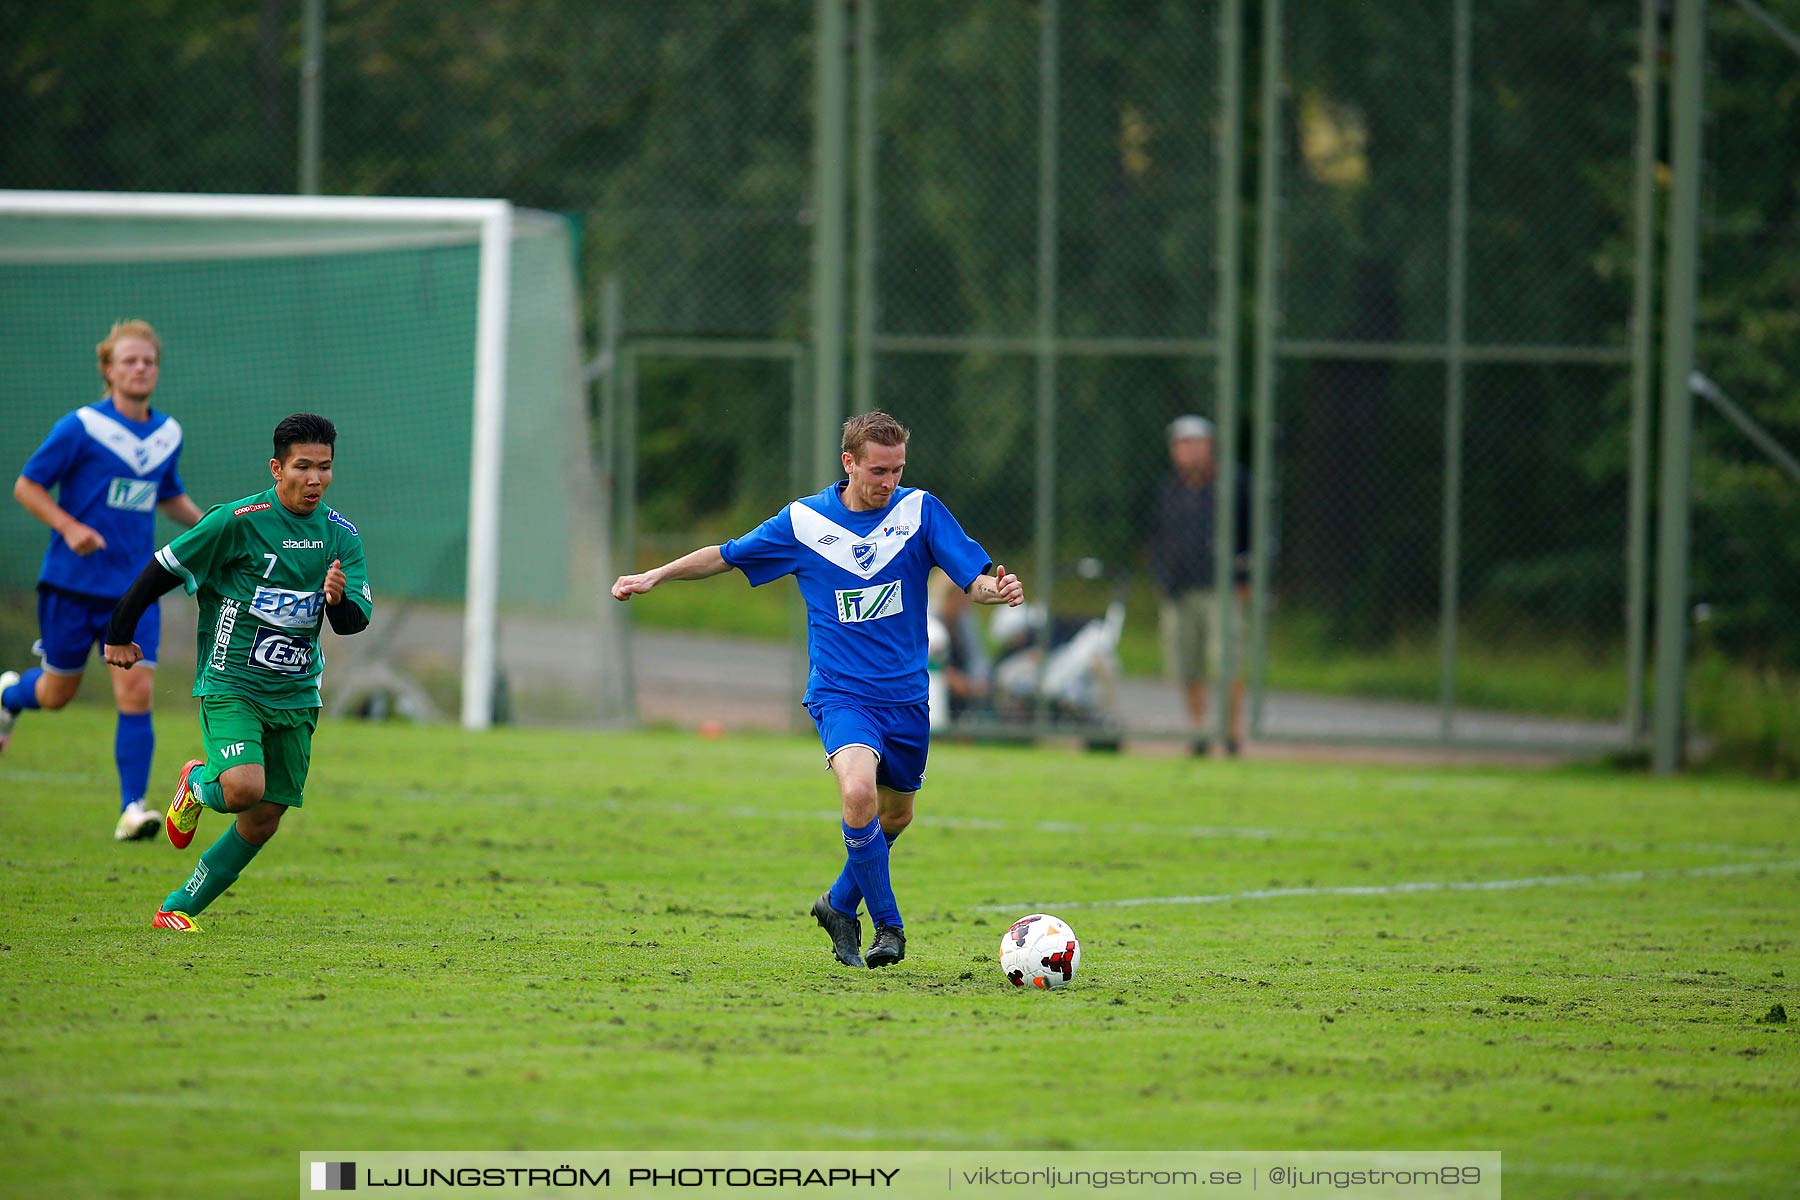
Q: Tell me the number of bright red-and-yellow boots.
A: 2